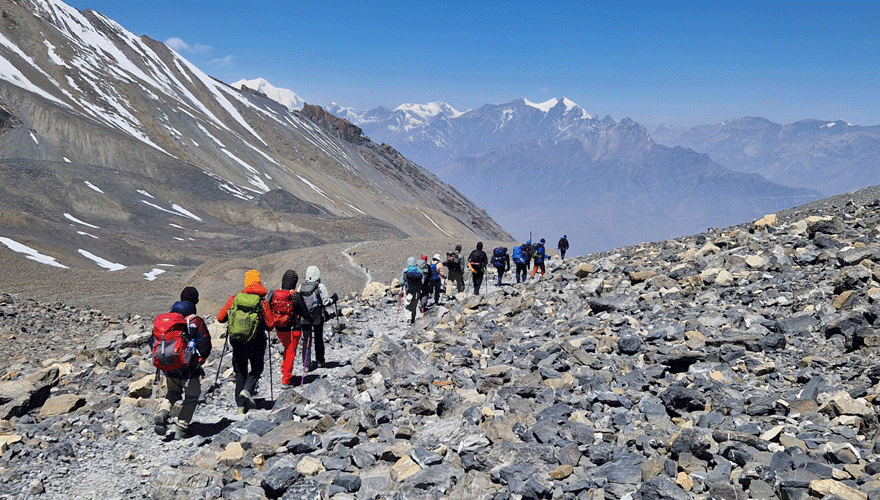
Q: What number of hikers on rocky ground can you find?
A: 14